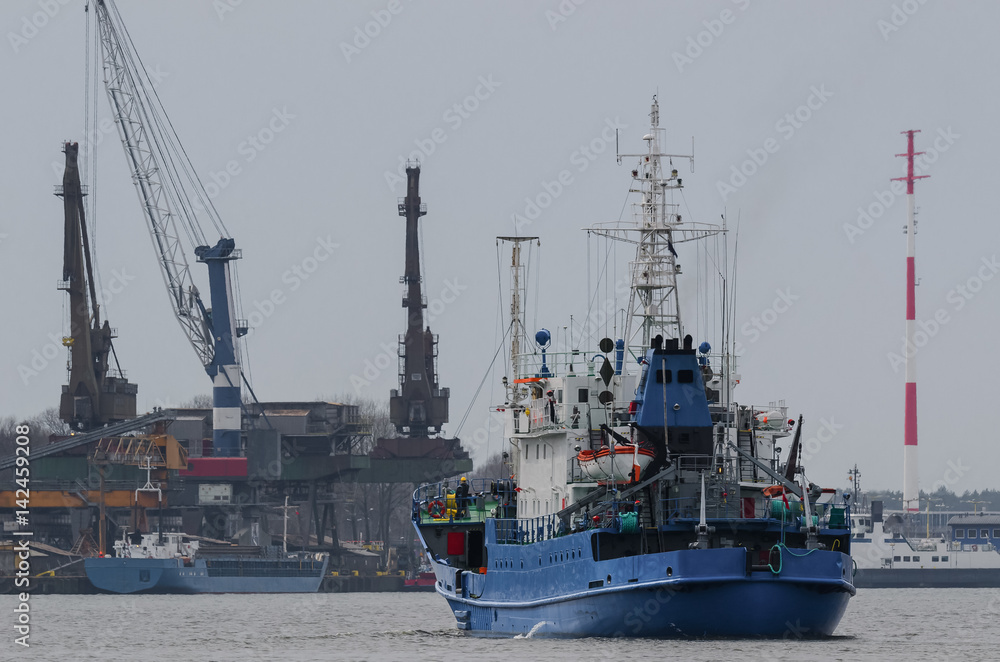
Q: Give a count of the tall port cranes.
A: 3